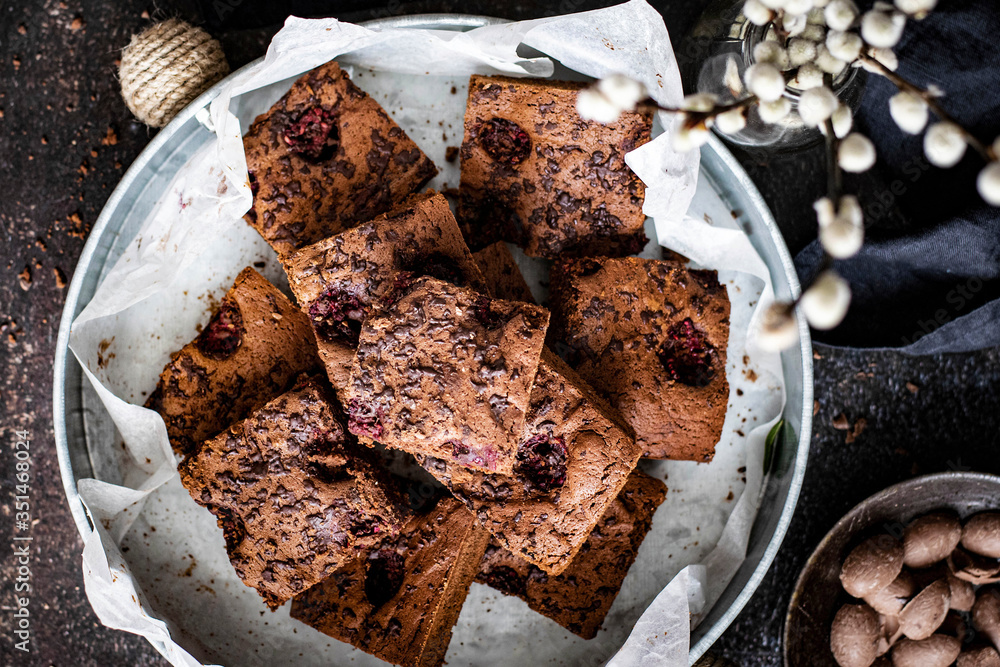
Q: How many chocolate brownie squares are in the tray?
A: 11